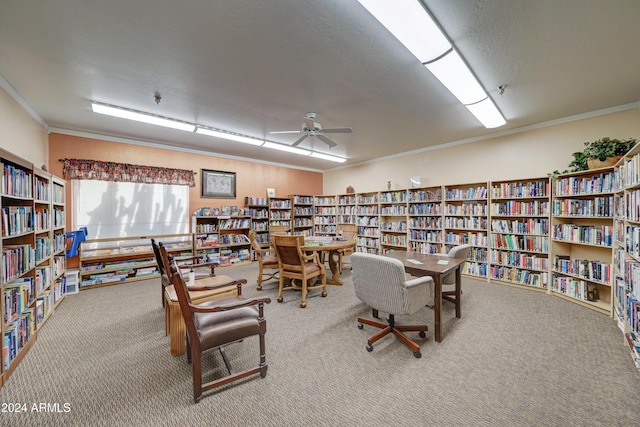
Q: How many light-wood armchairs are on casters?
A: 4